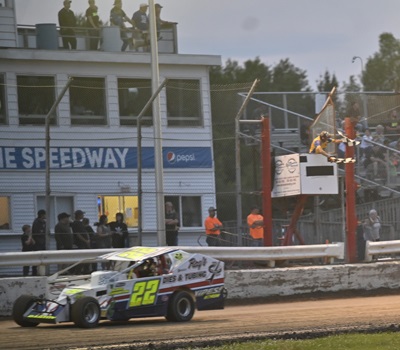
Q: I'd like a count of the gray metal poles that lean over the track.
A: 3